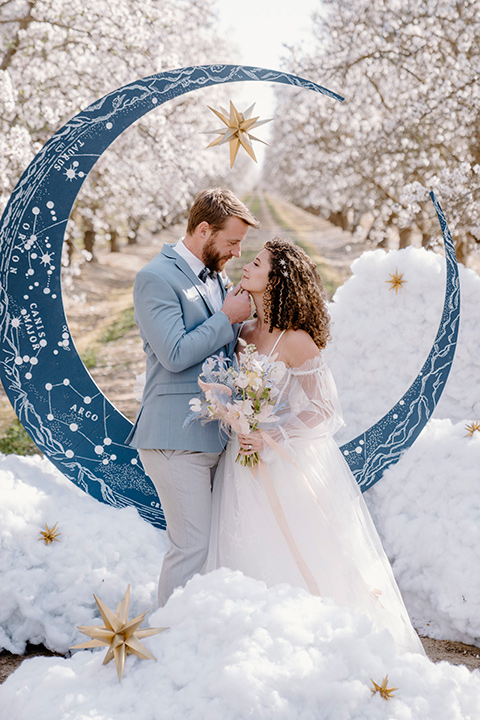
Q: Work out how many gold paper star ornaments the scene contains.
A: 6